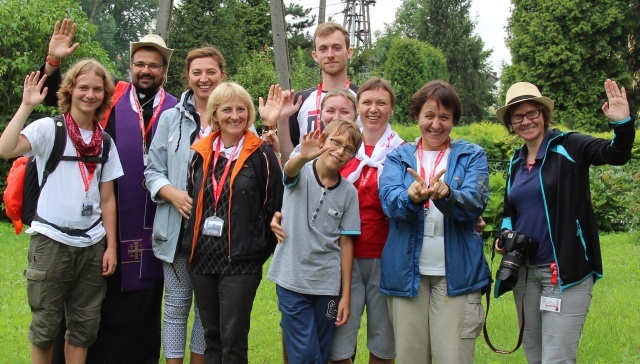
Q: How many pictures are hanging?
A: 0